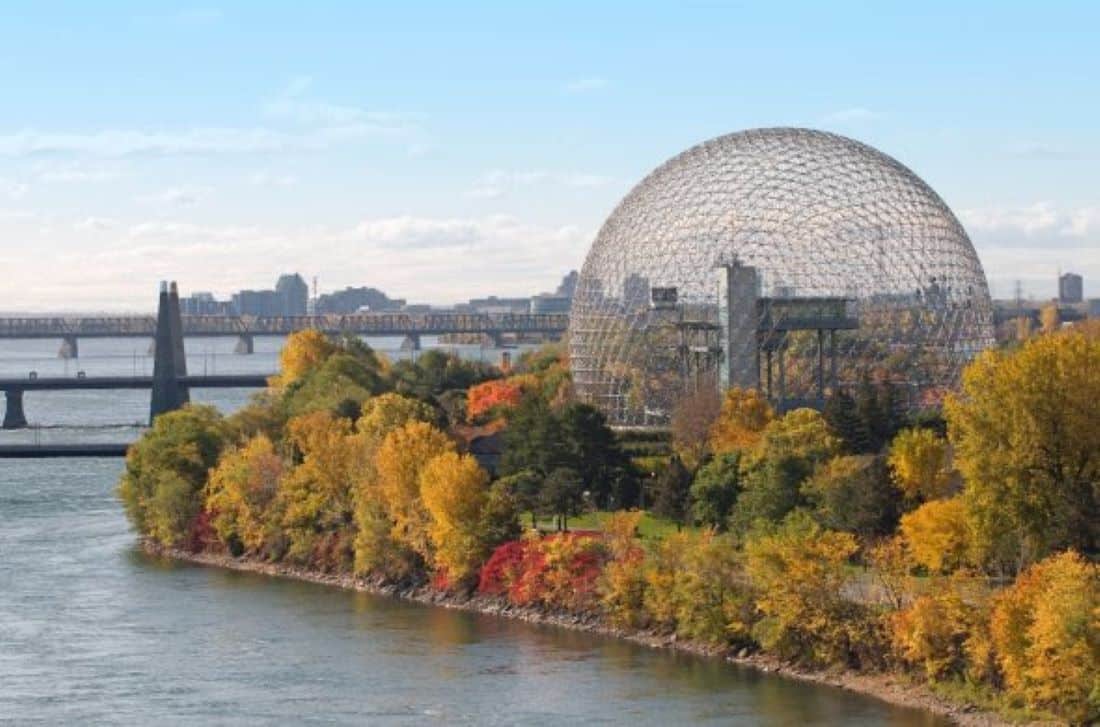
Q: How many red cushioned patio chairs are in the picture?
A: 0